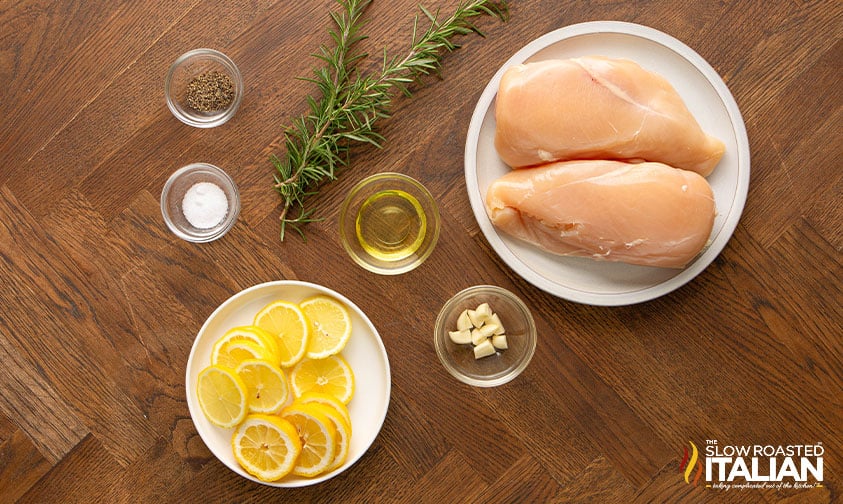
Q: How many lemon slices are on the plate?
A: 12